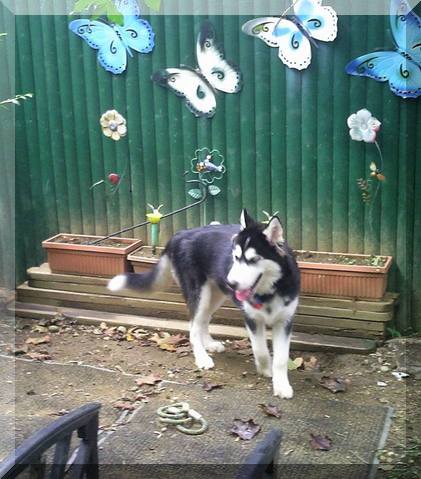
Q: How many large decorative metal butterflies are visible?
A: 4